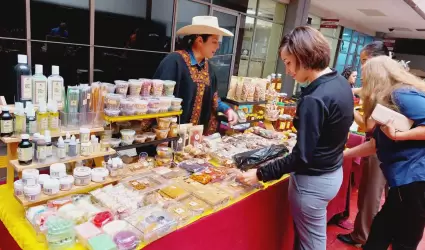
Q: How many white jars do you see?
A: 9